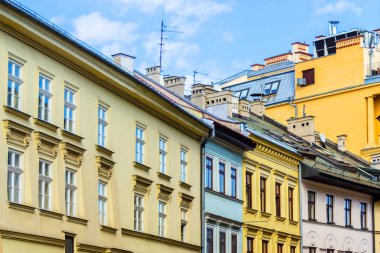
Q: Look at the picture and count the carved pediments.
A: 7